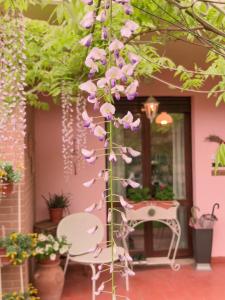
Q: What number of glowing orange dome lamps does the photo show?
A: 1